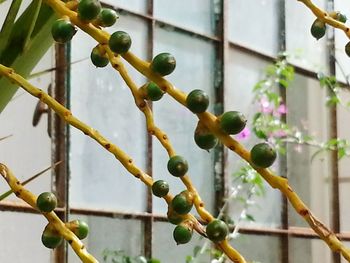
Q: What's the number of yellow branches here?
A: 5